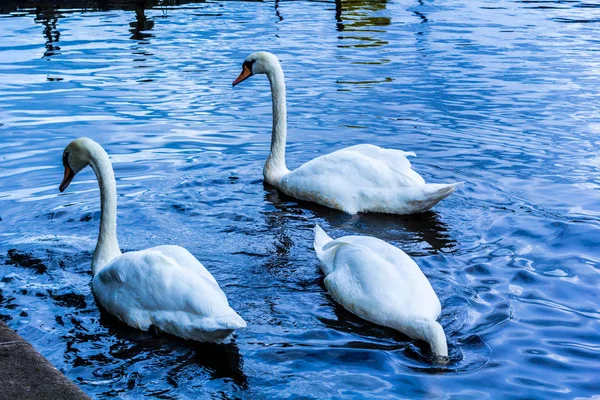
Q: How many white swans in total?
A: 3